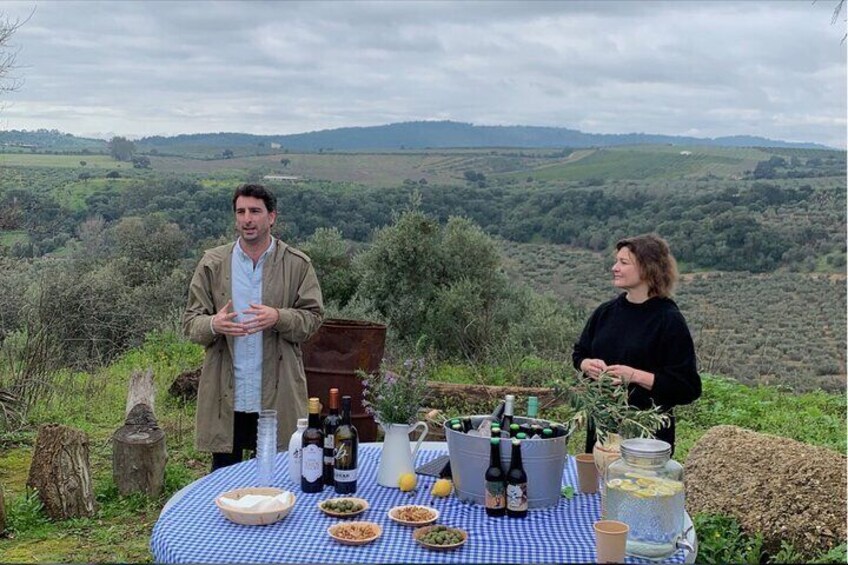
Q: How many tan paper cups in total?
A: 2